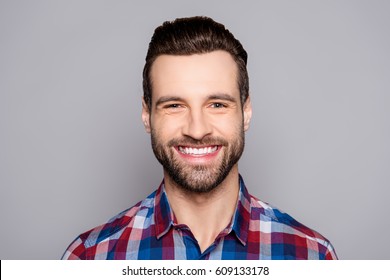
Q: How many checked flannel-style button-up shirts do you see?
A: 1